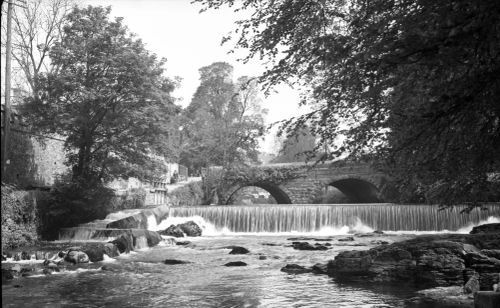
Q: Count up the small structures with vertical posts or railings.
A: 1